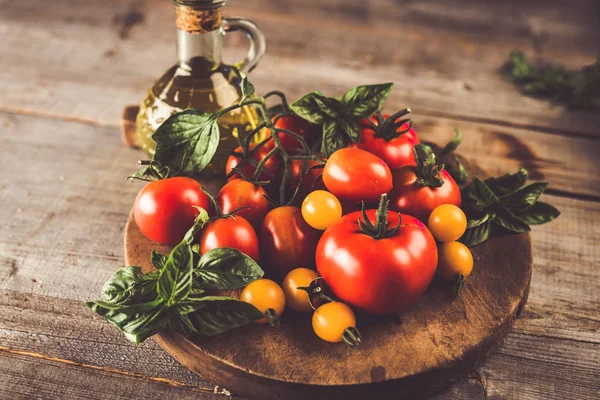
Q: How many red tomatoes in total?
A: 11